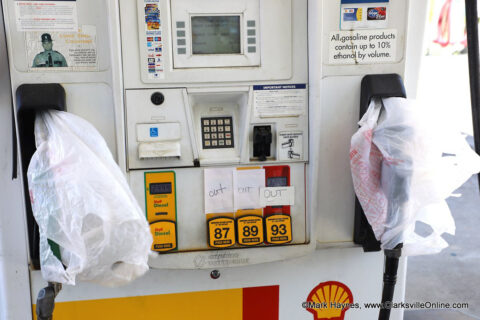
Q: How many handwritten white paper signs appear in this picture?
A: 3